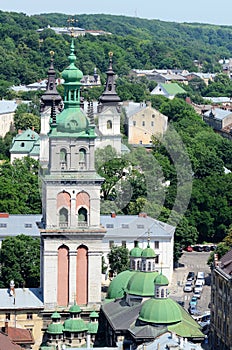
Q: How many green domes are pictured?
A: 14